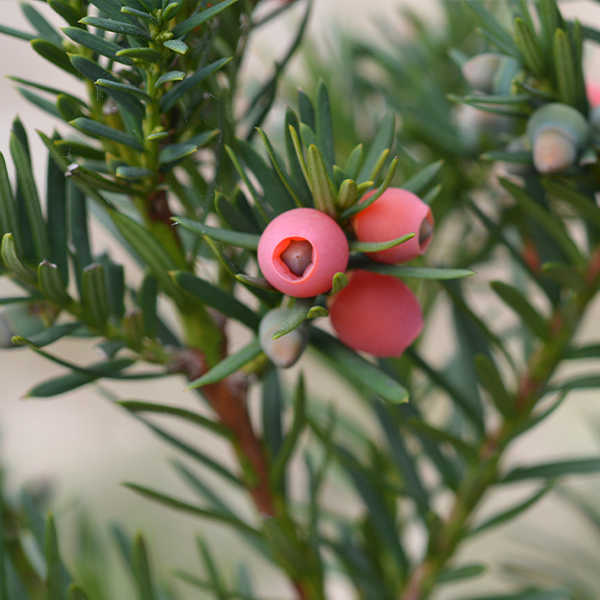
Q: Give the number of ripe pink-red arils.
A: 3